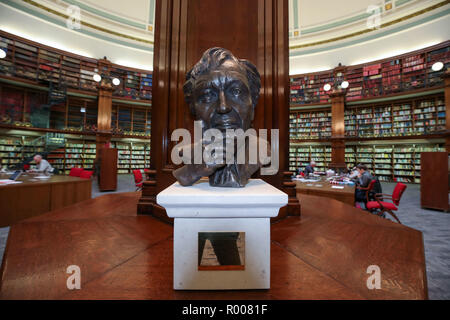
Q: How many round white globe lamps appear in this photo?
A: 6